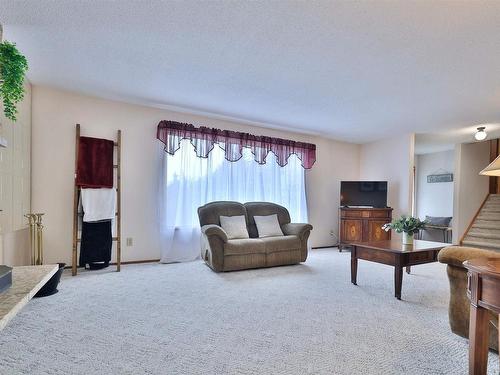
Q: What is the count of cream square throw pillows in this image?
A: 2